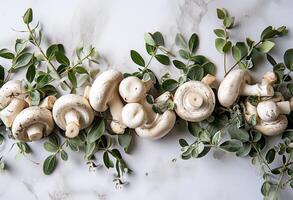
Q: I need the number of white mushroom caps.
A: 11